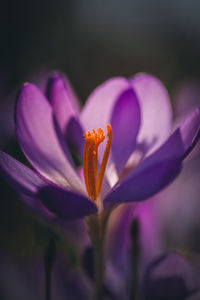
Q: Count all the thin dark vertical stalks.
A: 2